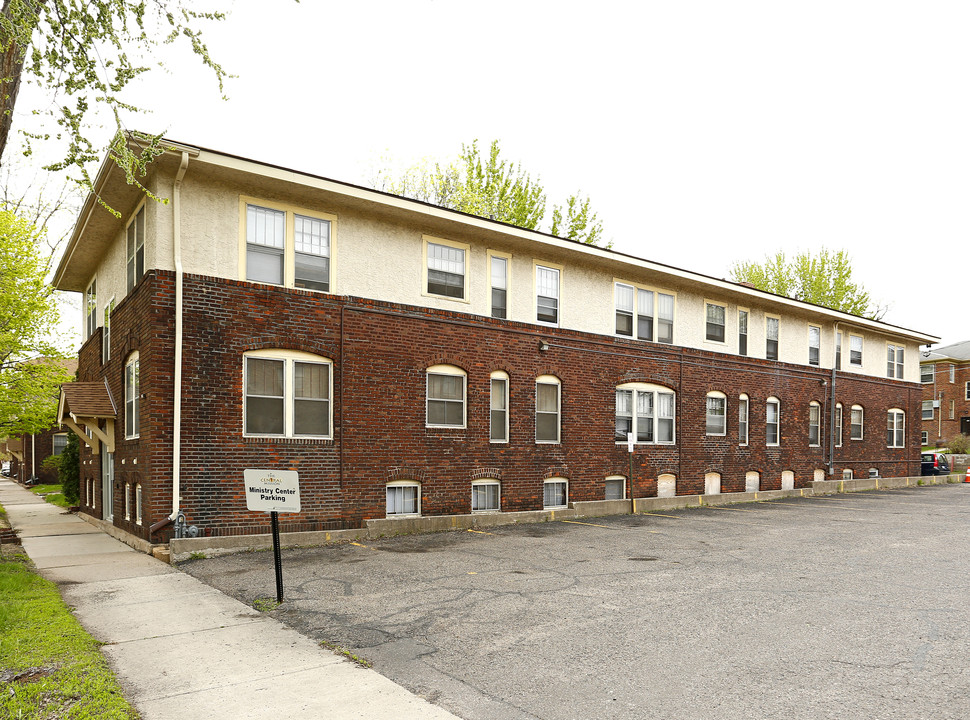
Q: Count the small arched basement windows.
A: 11